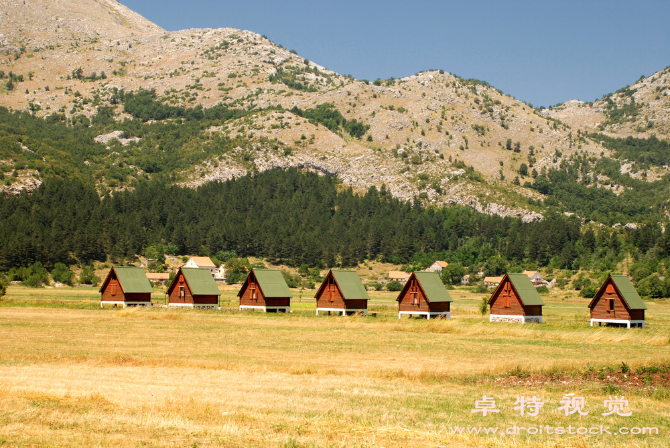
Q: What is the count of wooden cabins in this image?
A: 7